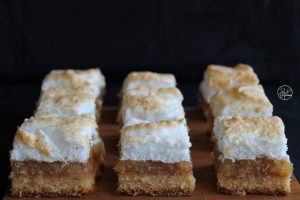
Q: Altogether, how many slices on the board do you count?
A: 9